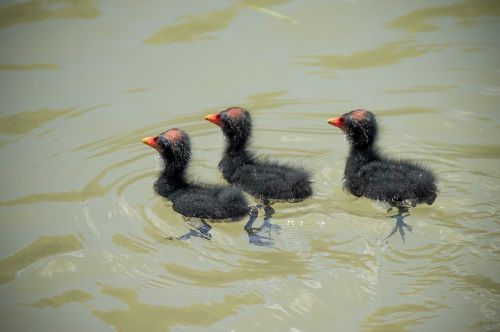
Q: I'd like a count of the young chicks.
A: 3